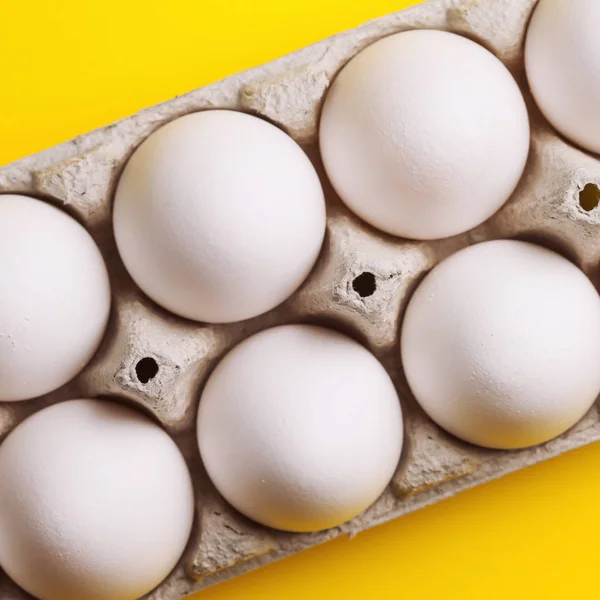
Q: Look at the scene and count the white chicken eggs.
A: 7